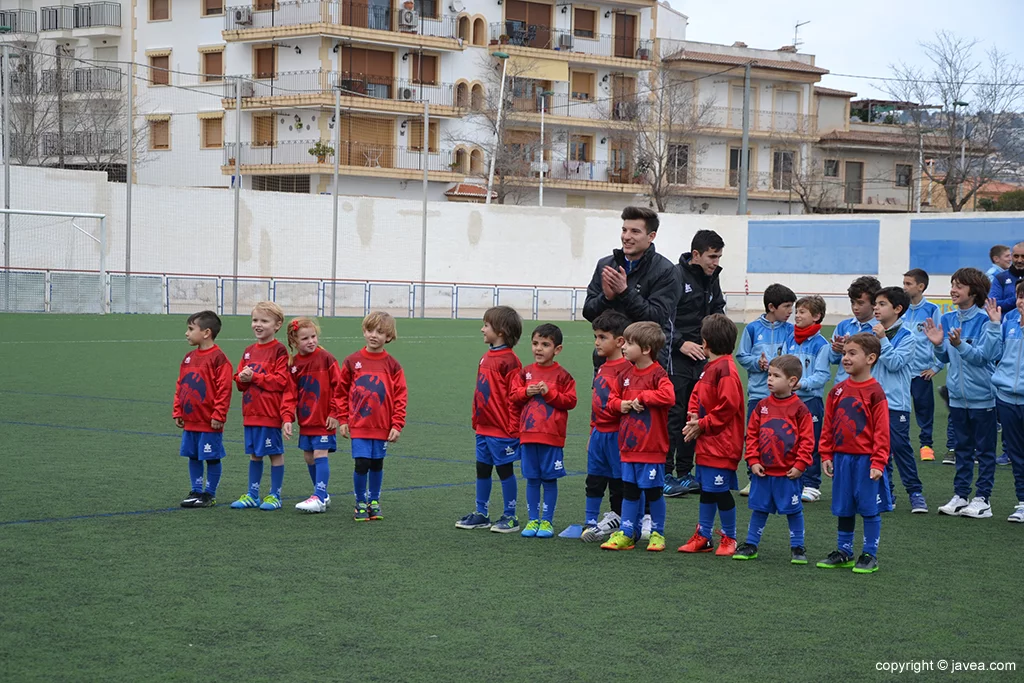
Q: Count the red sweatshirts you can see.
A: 11